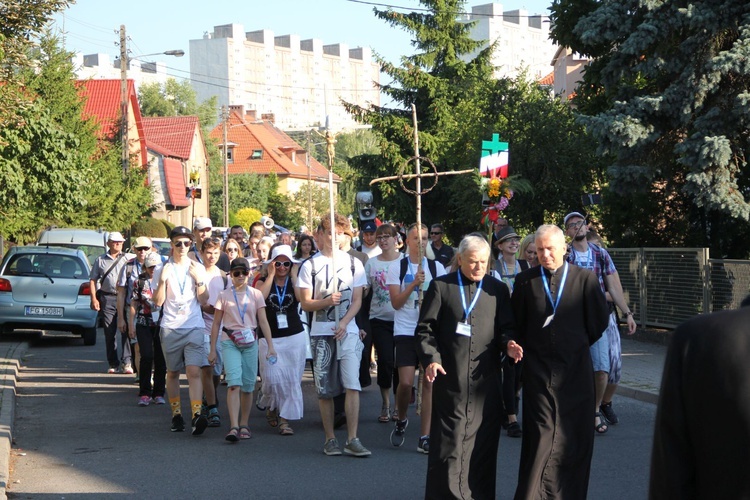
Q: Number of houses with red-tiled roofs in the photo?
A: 3